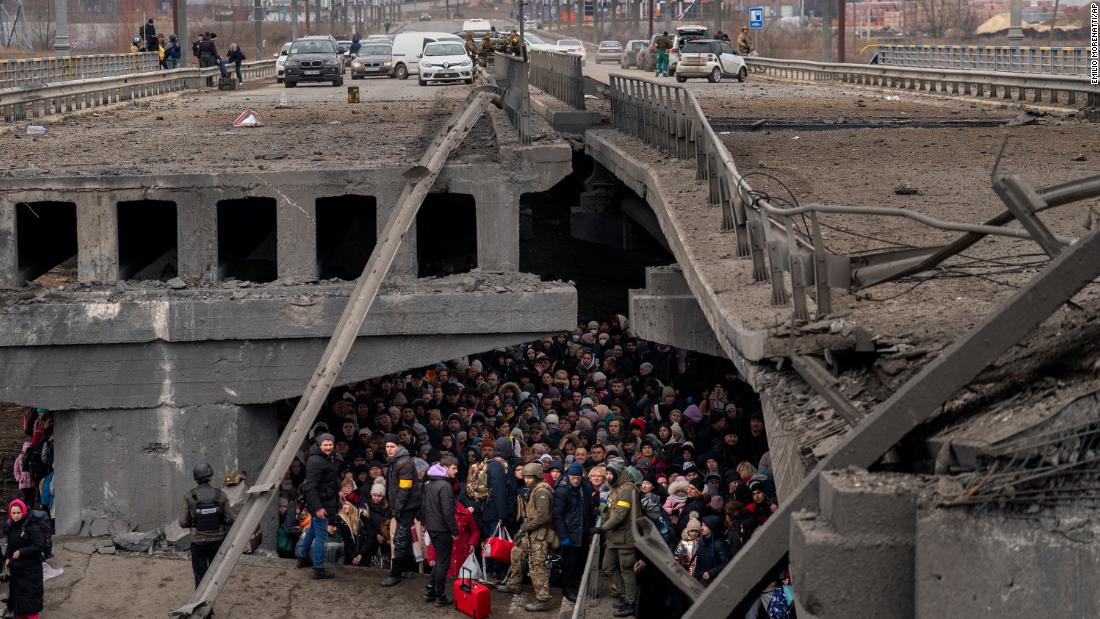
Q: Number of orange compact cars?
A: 0